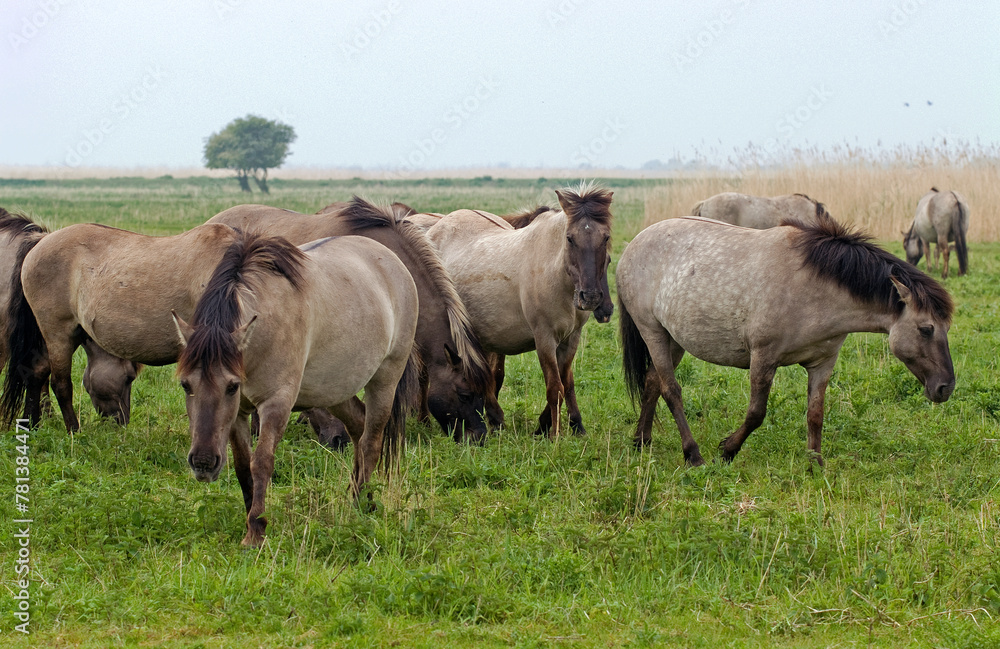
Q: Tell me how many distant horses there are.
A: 2